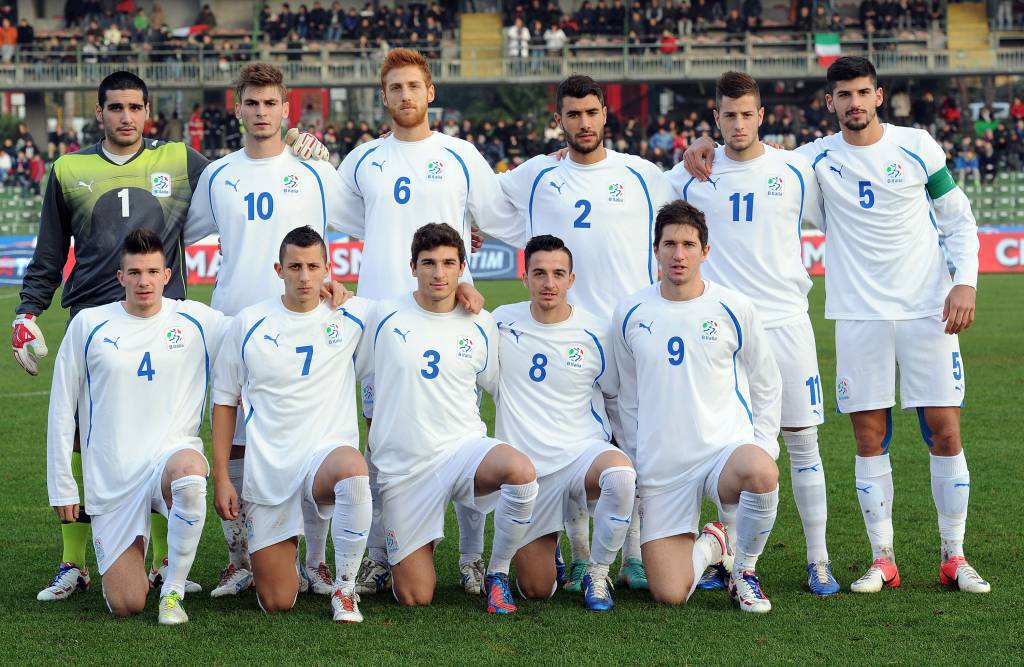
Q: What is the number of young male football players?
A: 11